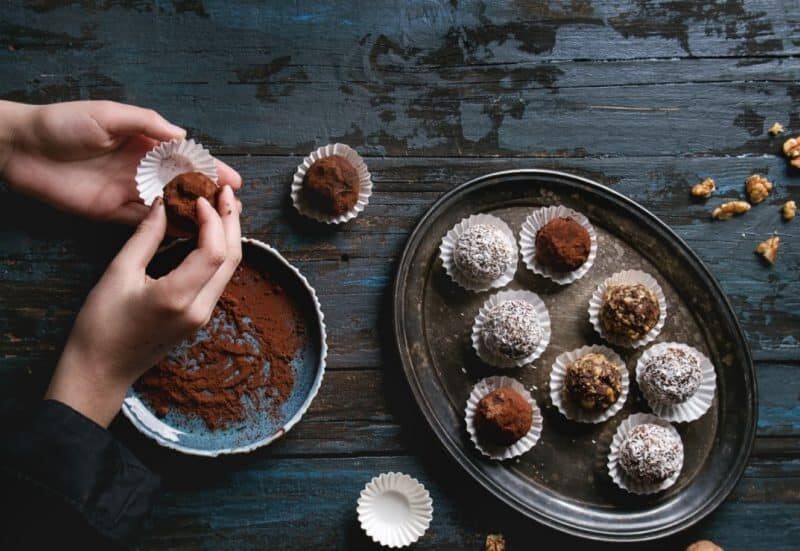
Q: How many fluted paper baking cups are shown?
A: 11